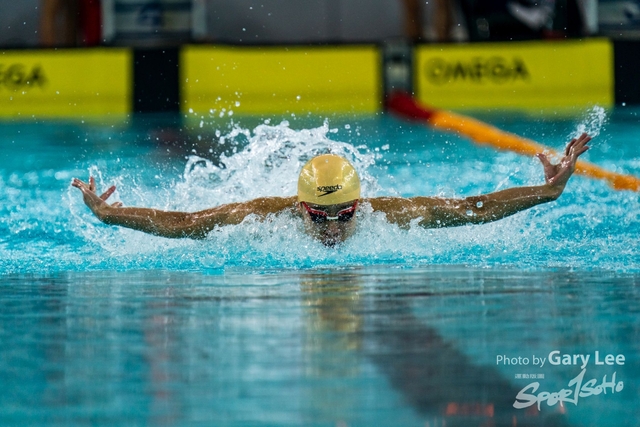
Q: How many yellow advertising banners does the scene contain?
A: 3